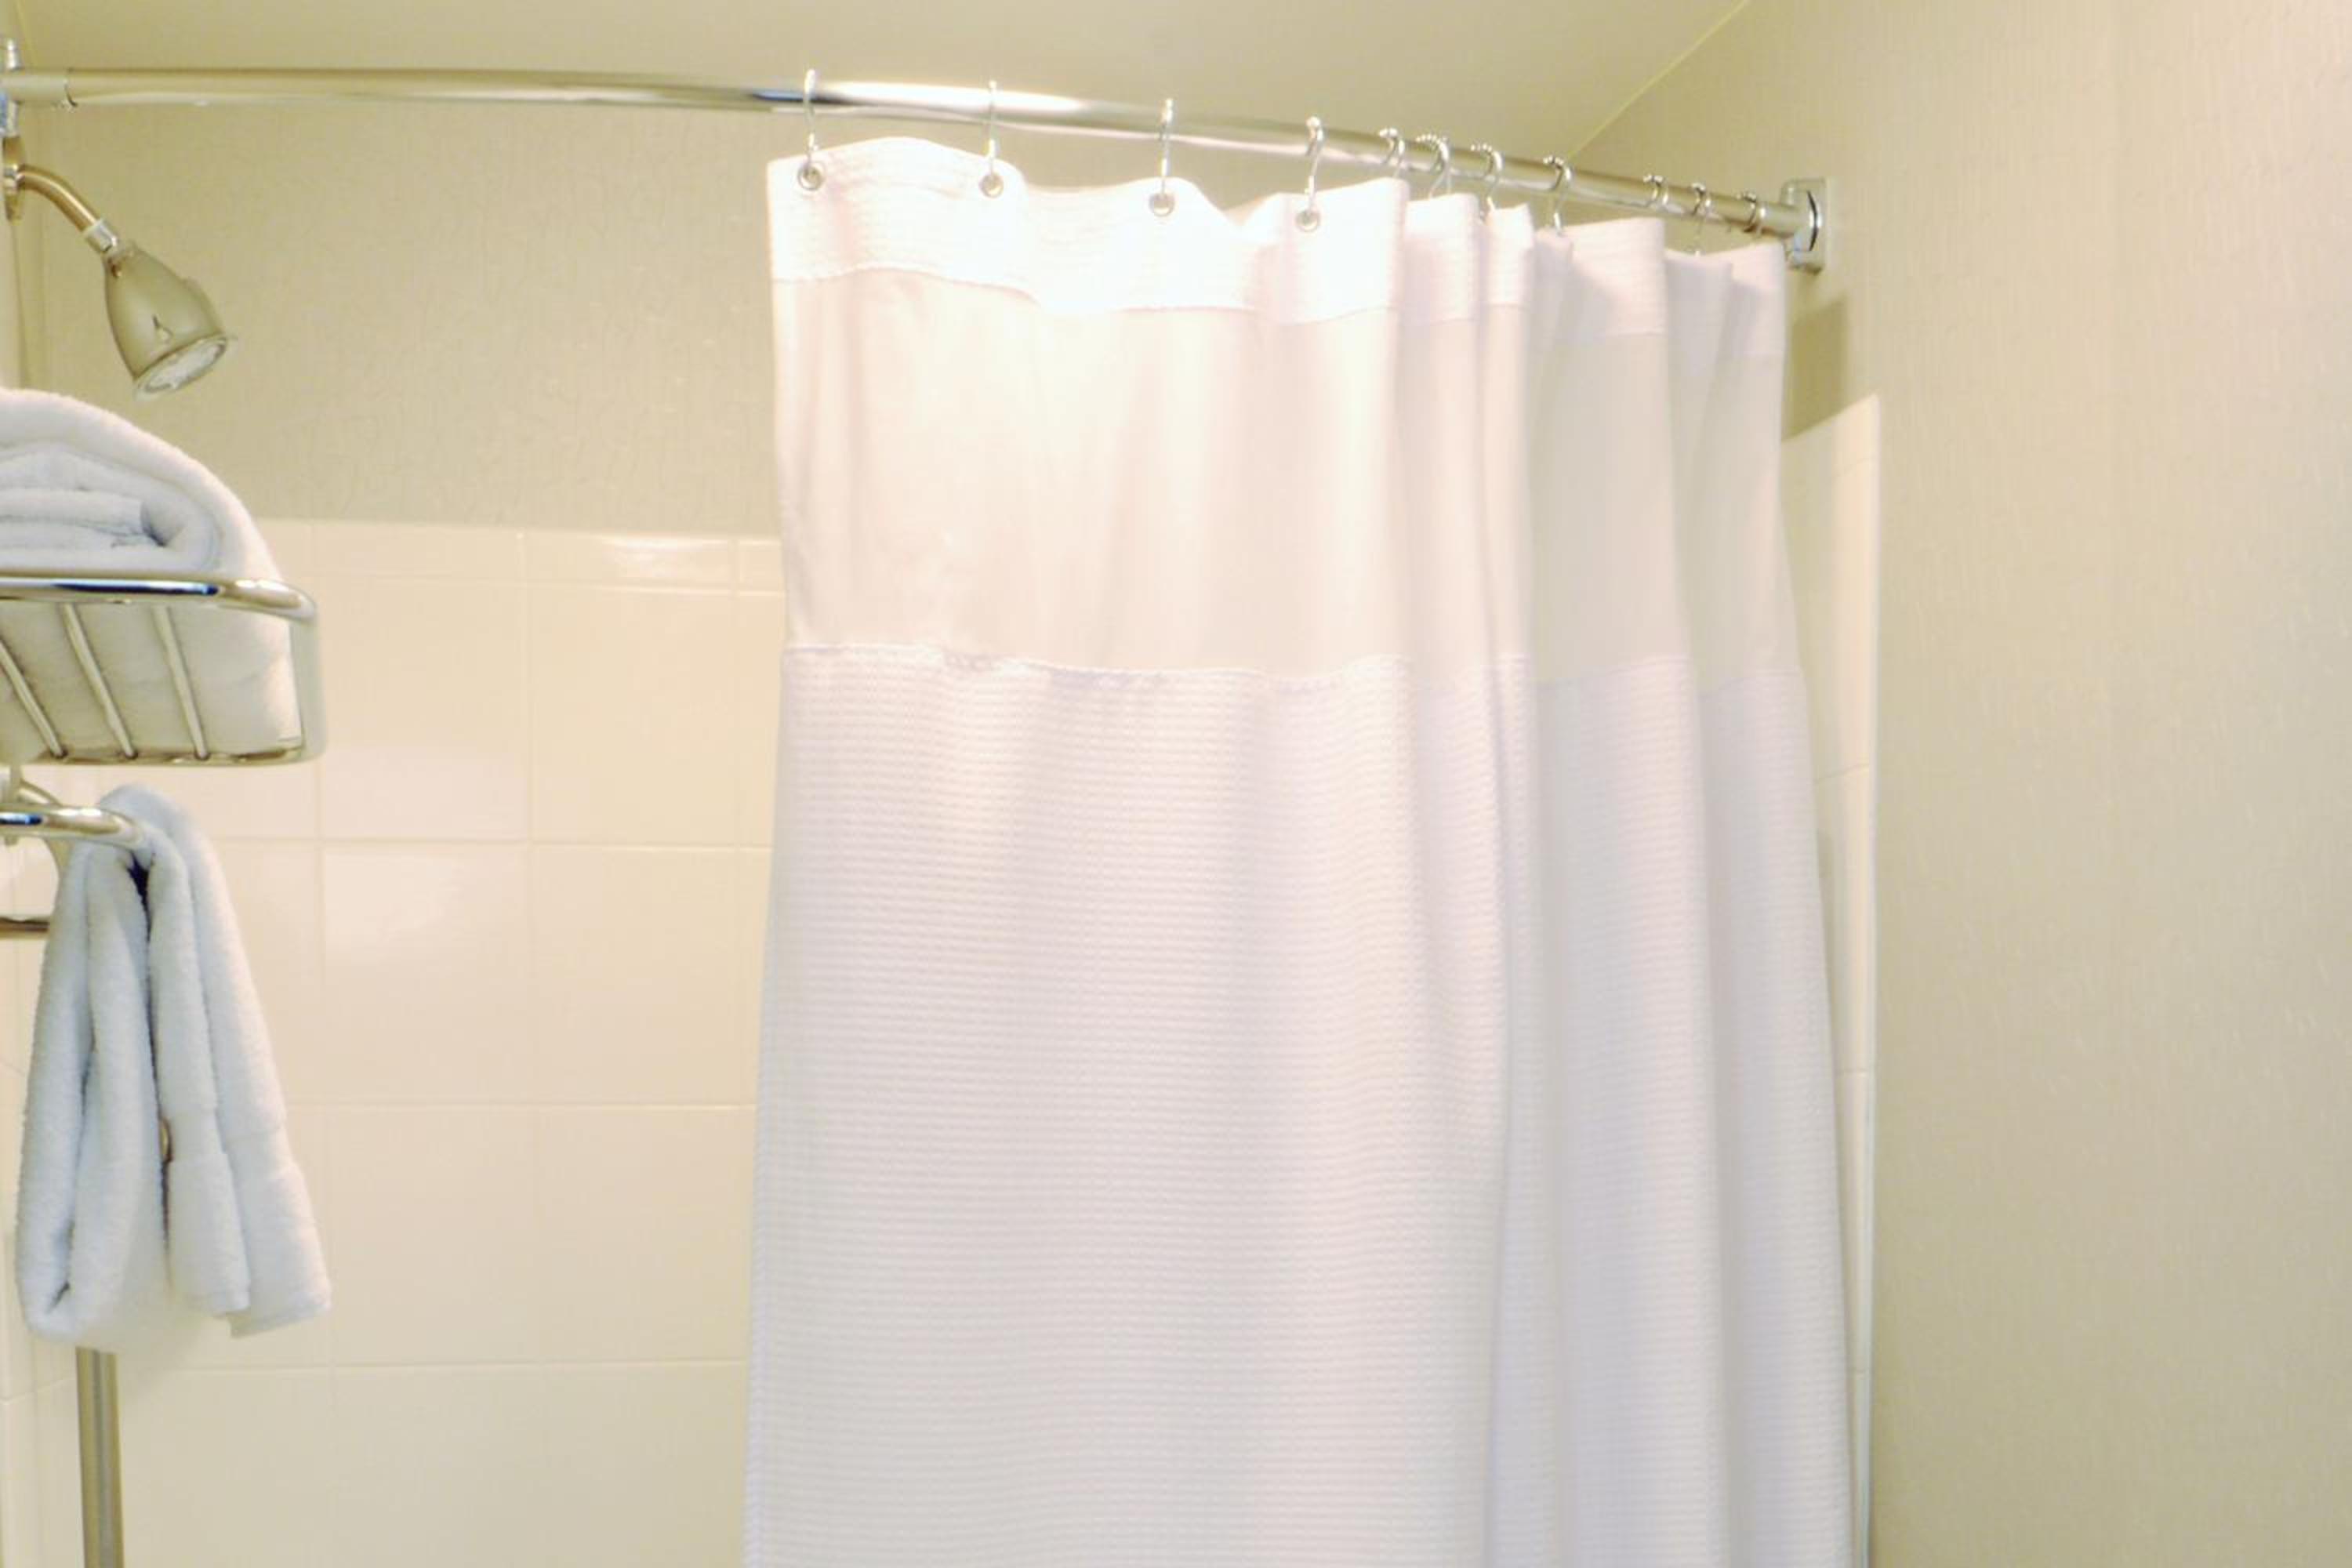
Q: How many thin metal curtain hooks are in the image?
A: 11